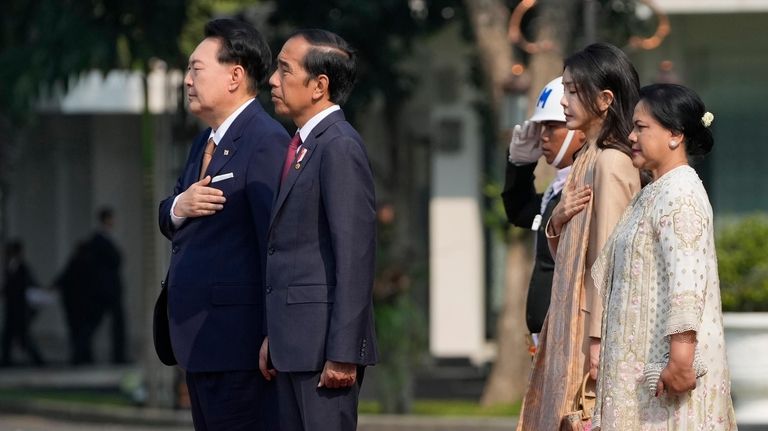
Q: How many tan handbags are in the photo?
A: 1